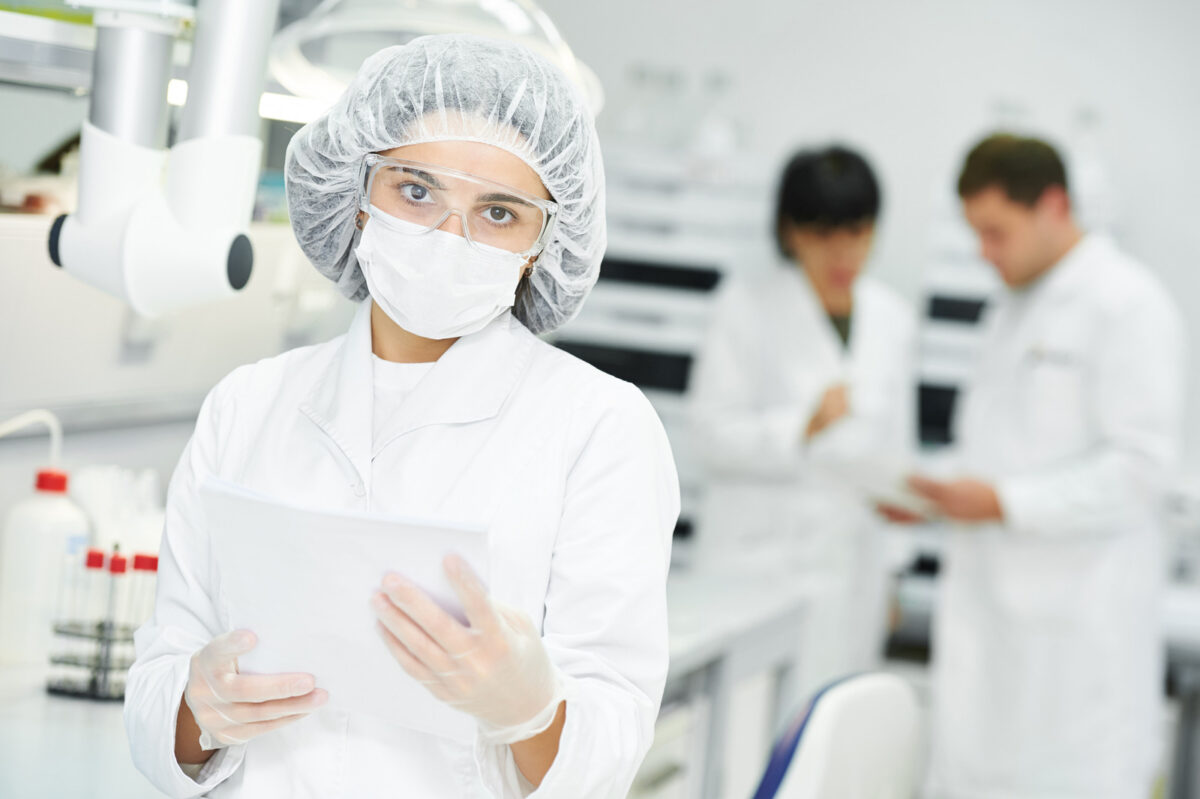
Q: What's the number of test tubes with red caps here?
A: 3